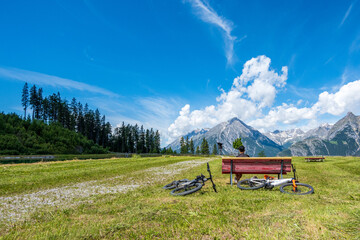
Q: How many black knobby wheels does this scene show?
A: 4